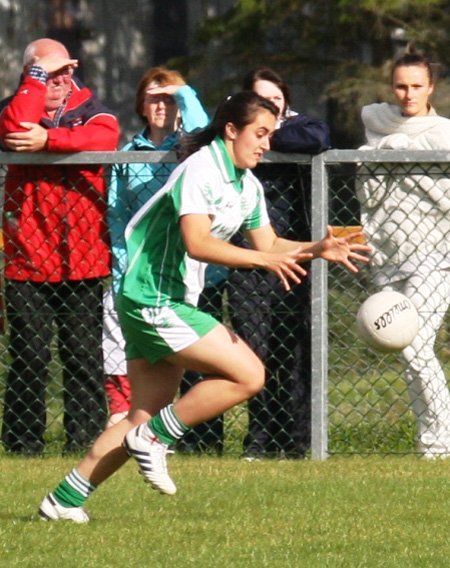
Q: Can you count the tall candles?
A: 0